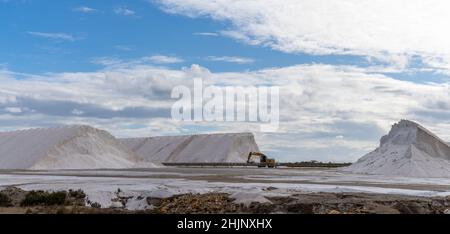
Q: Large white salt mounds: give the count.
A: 3